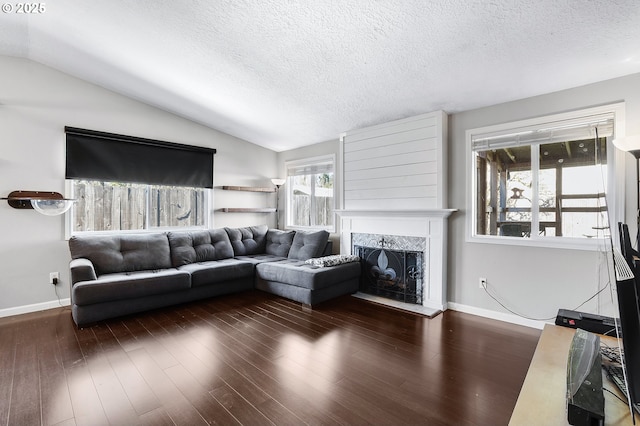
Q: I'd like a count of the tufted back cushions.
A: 5